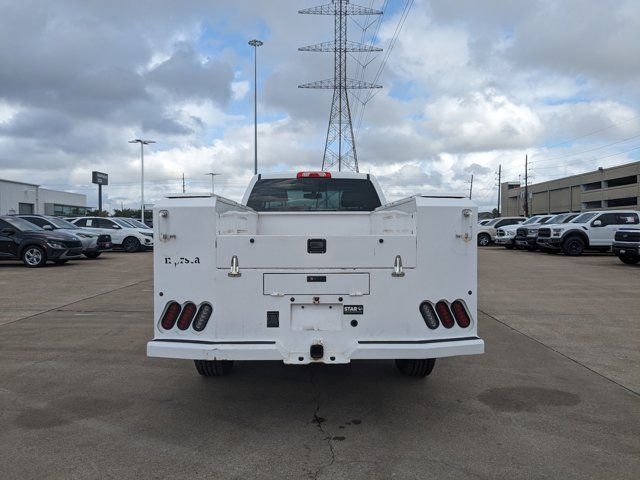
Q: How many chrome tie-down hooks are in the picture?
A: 2